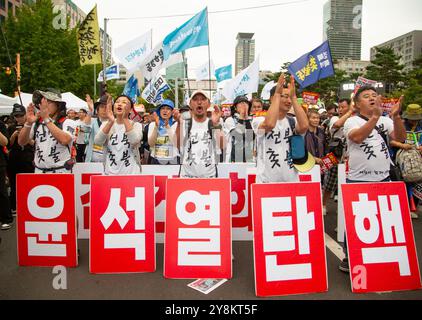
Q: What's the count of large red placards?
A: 5